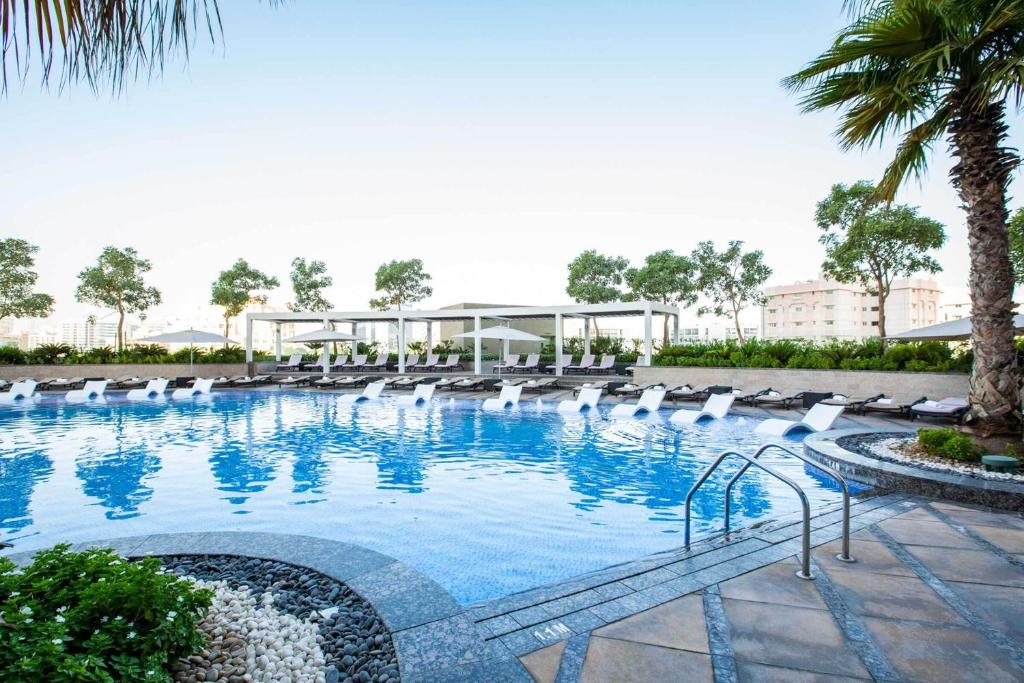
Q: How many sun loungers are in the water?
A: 11